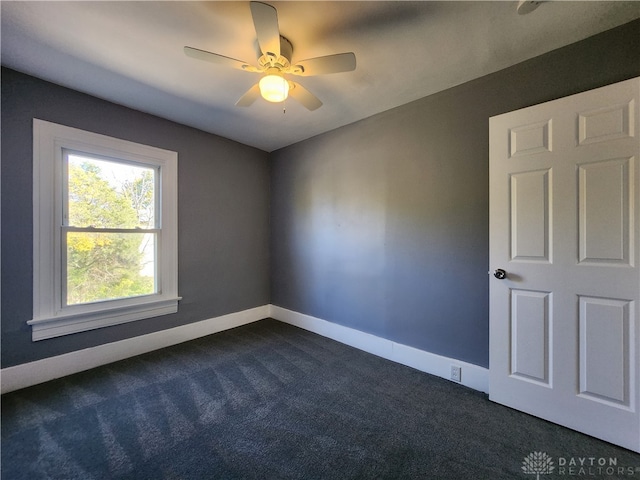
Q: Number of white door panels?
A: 6